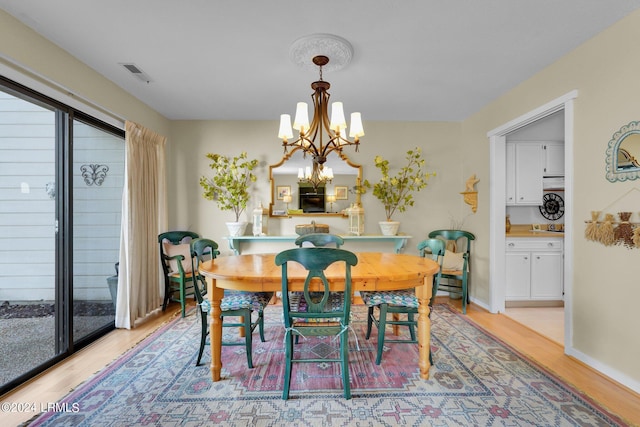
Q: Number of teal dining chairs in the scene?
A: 6